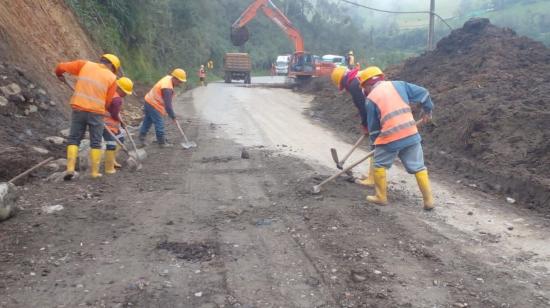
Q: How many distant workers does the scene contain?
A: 2